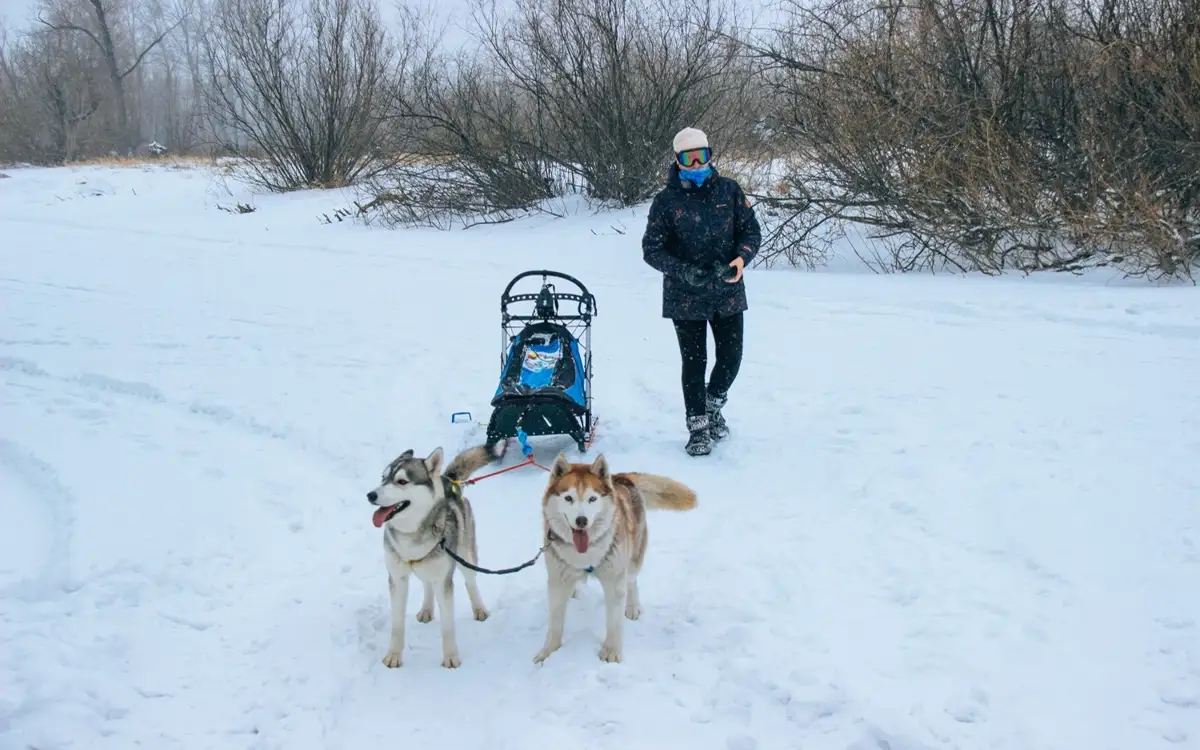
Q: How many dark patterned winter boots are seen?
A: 2